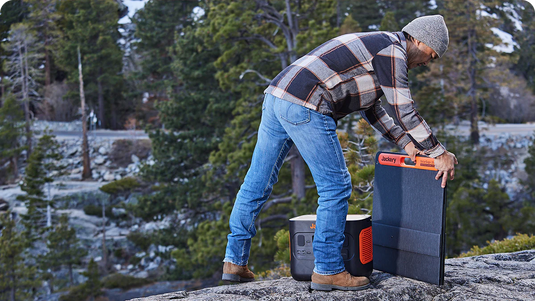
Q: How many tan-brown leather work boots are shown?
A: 2